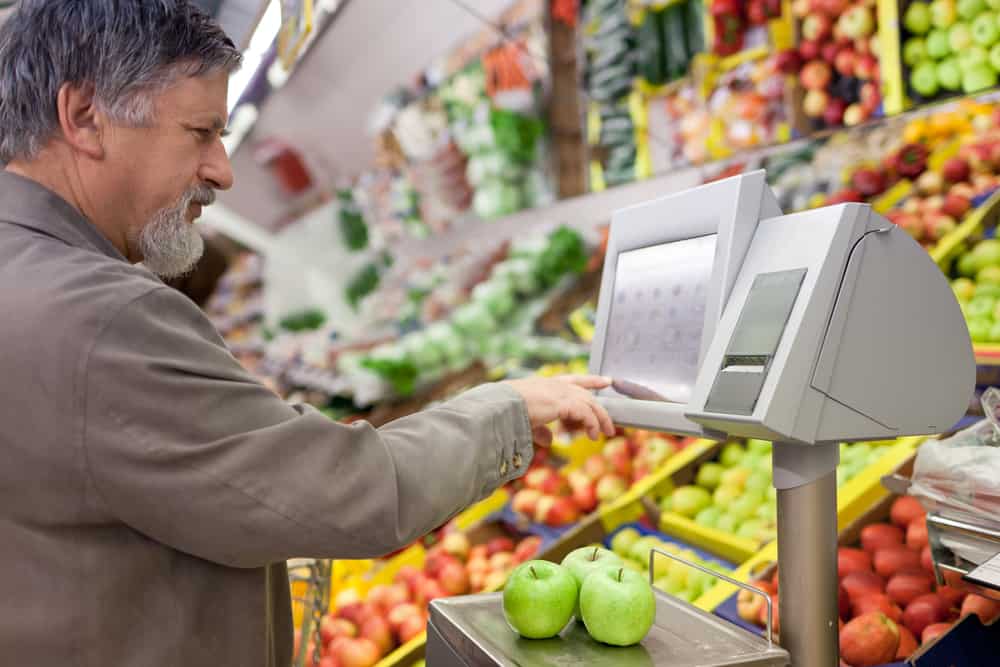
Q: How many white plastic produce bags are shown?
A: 1